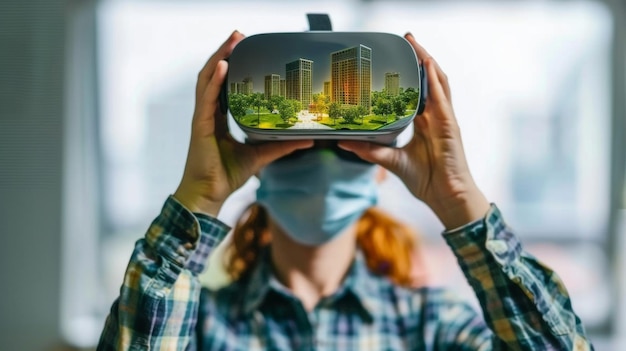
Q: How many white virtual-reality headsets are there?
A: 1